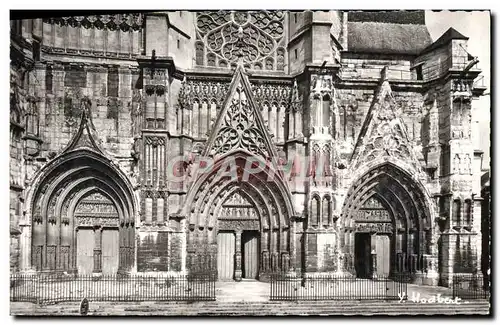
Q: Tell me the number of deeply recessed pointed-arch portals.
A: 3